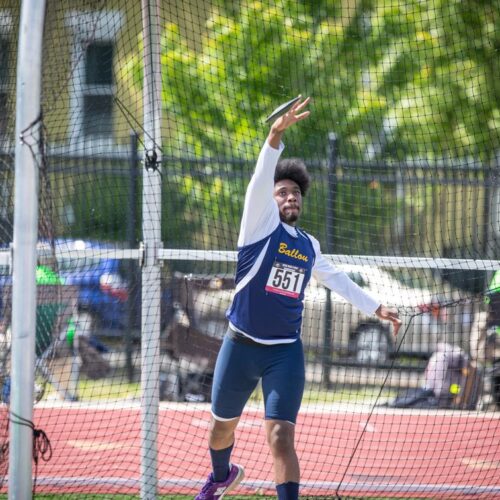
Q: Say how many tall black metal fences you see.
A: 1